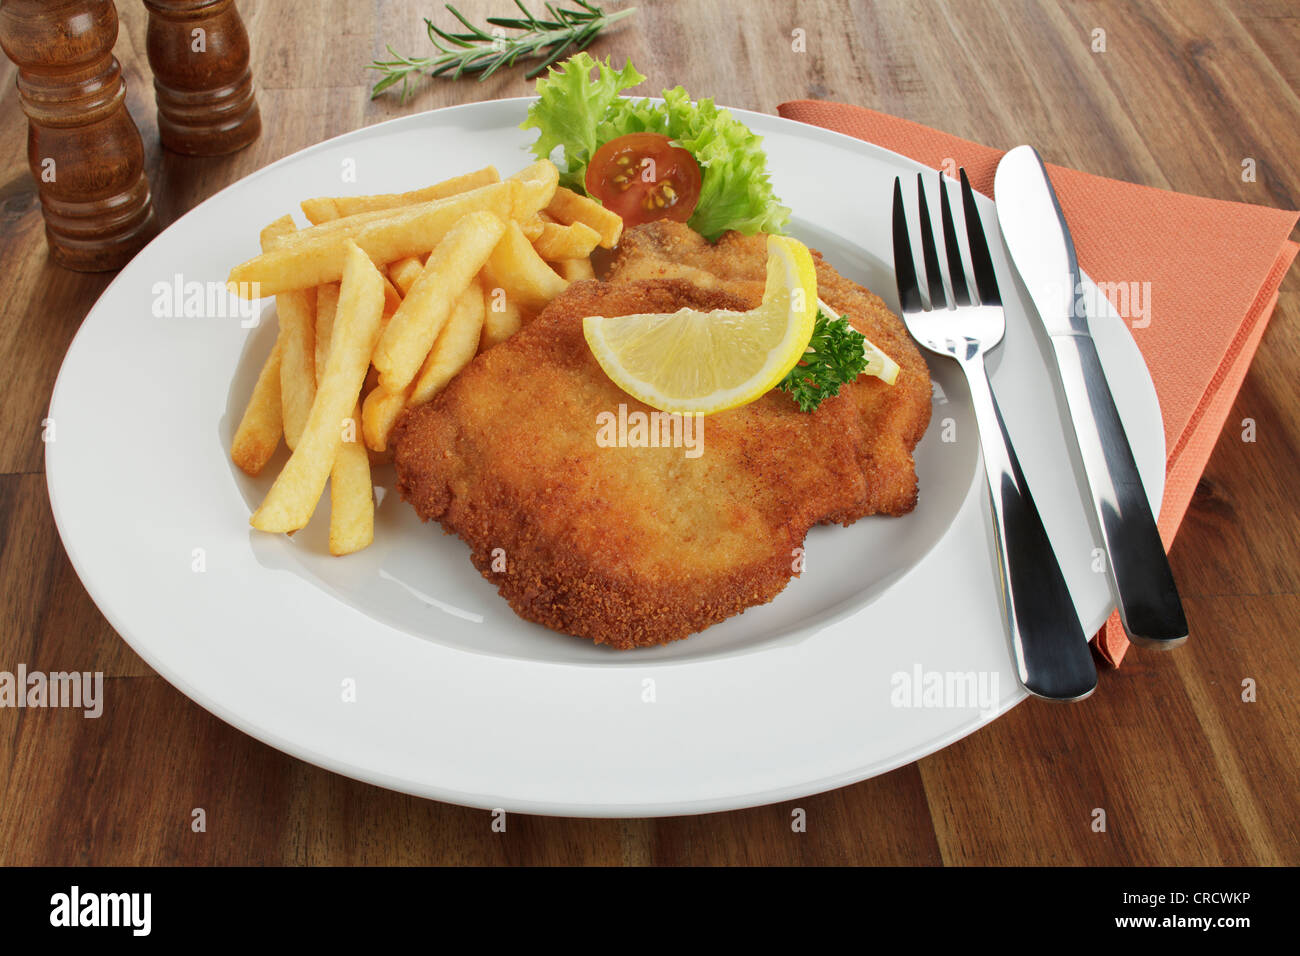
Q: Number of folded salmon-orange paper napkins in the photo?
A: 1